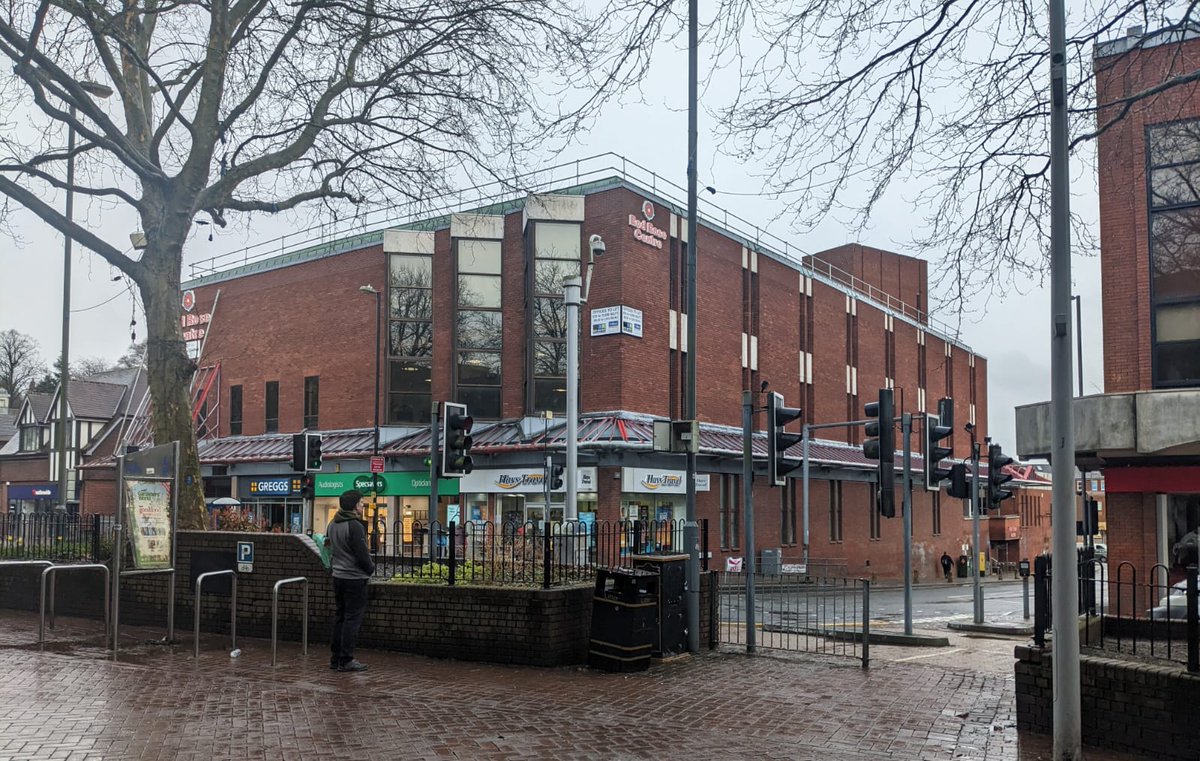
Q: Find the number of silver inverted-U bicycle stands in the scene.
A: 4